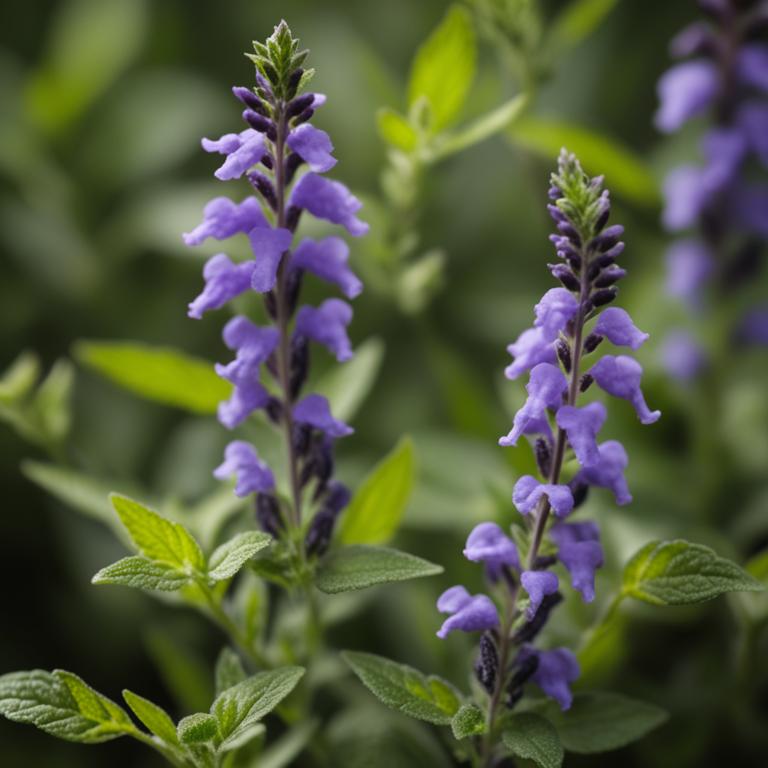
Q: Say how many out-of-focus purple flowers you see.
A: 1